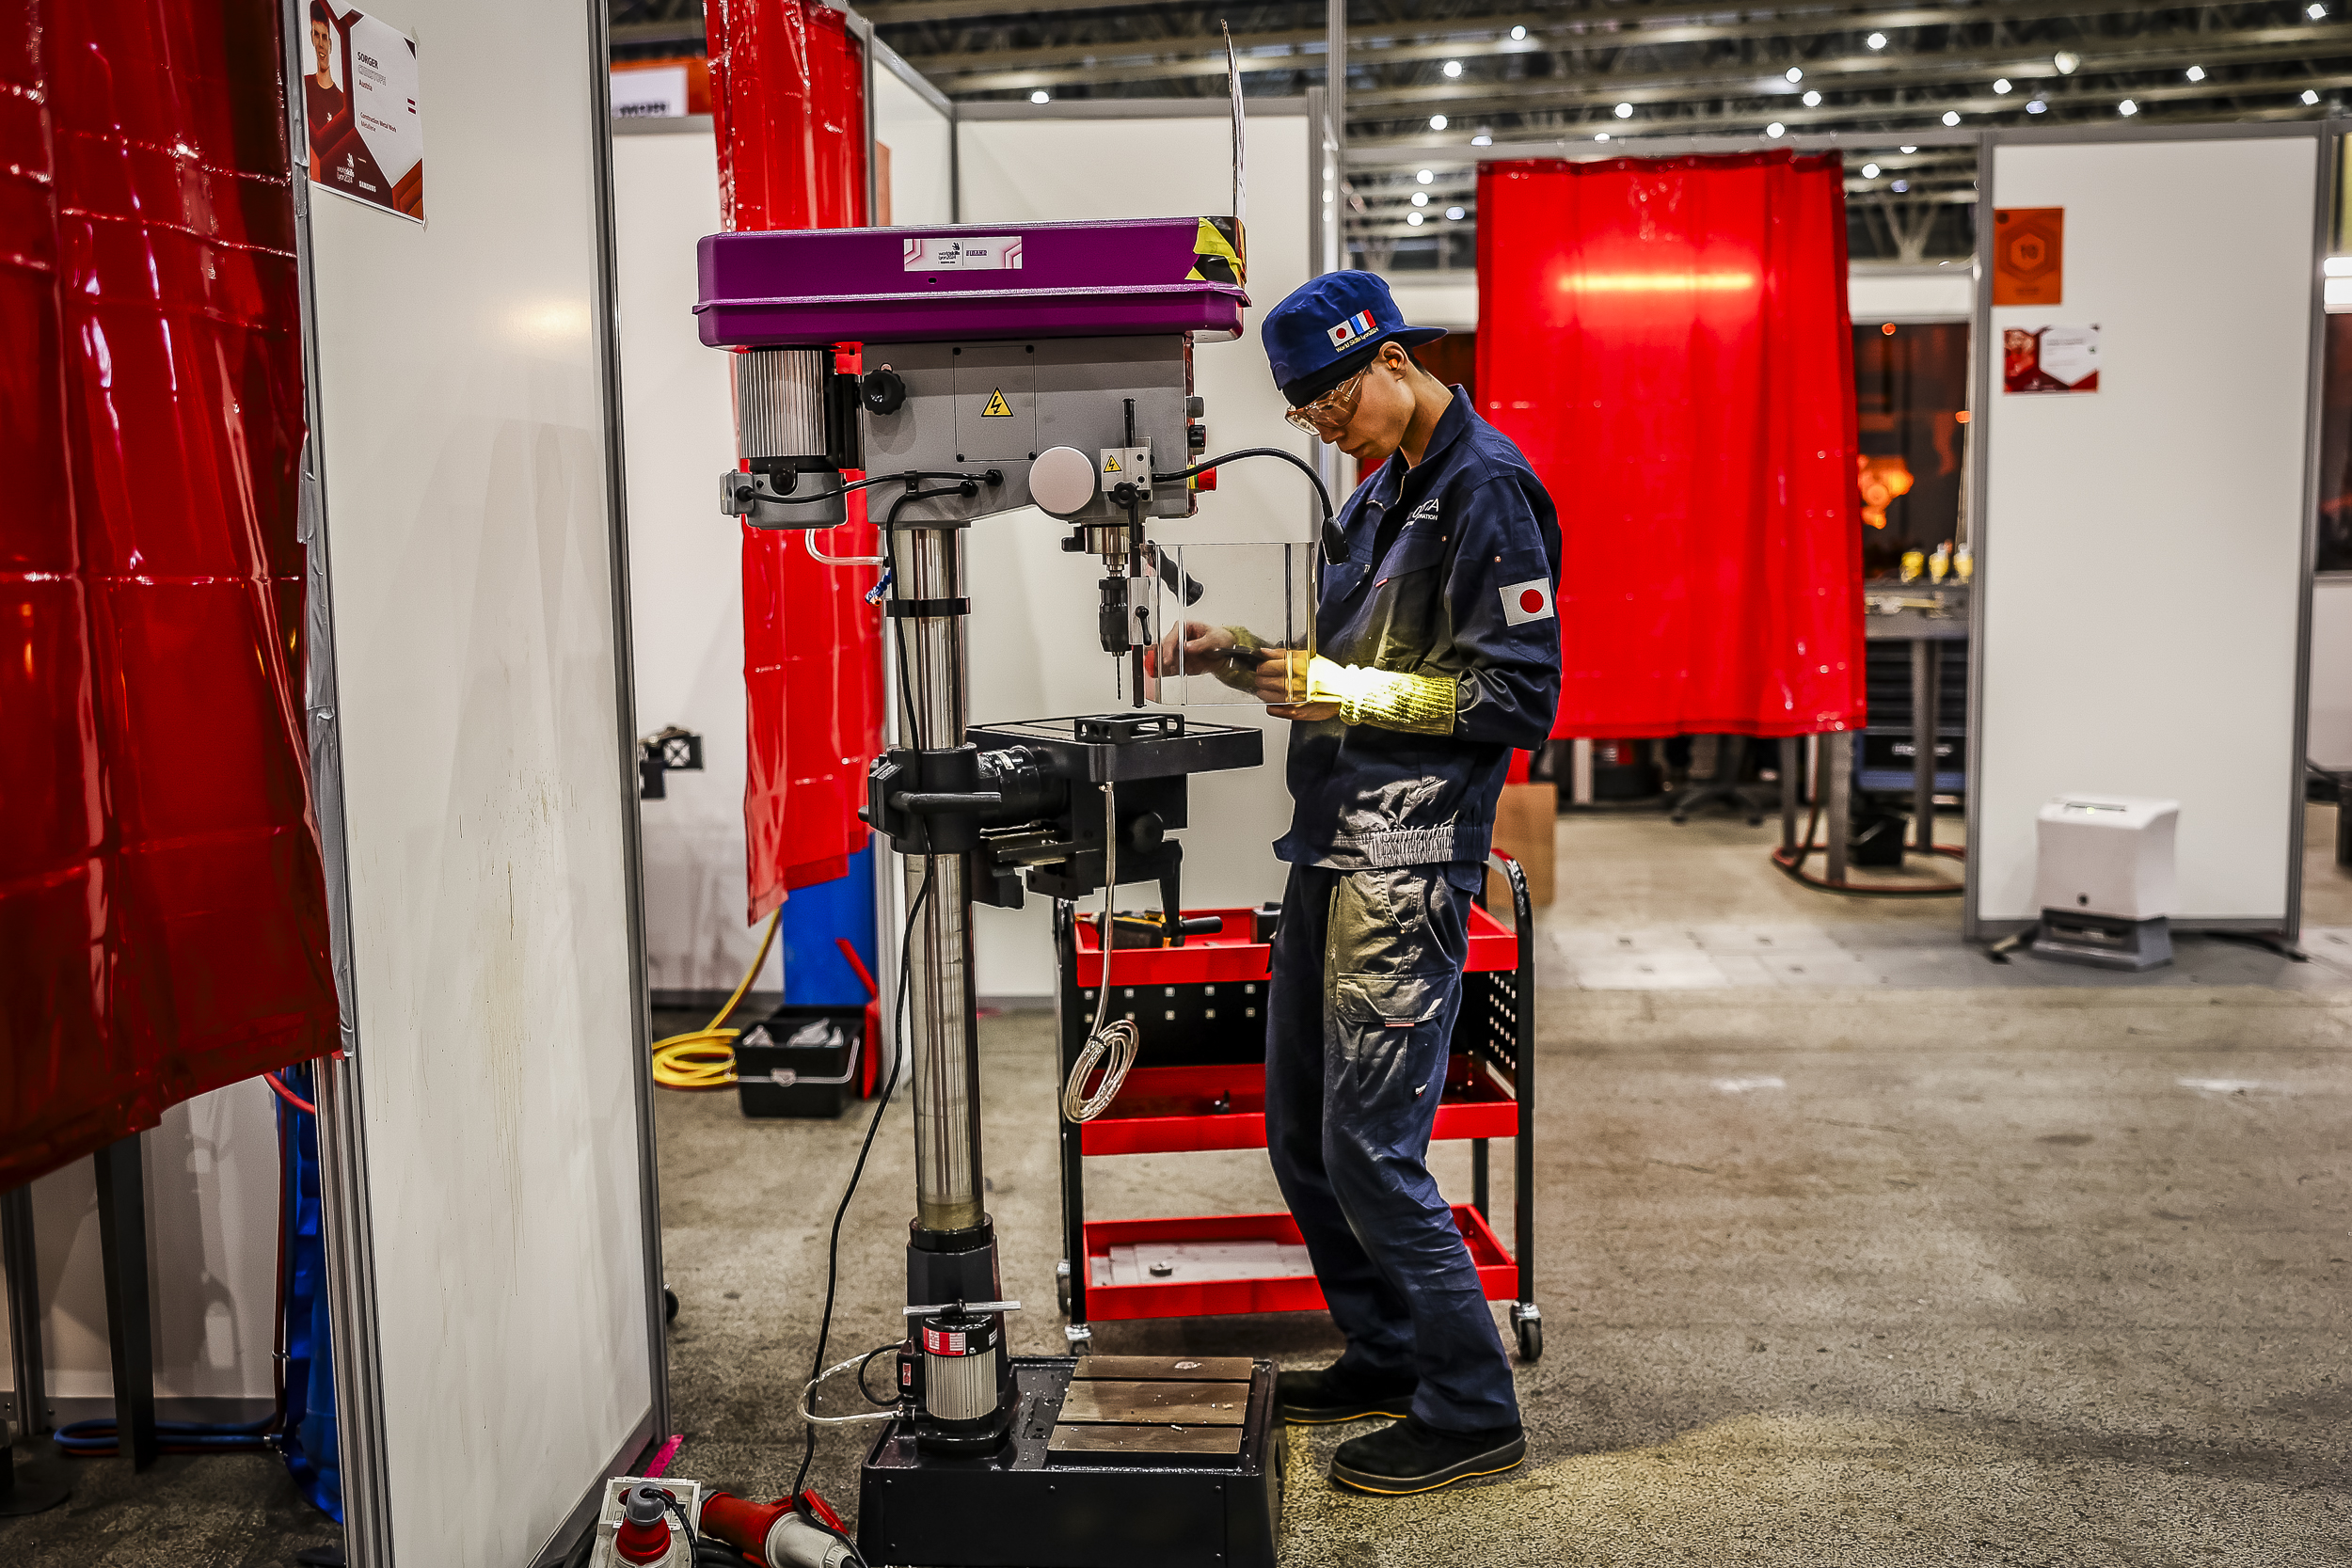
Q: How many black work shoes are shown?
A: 2